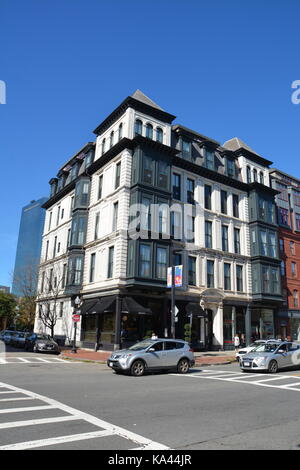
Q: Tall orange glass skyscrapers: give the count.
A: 0